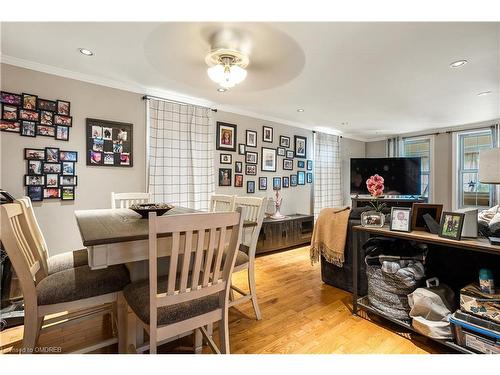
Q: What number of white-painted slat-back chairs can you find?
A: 6